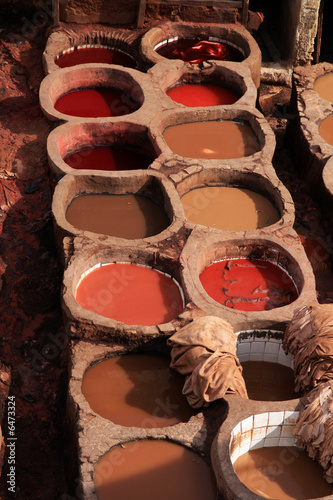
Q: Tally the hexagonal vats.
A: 0